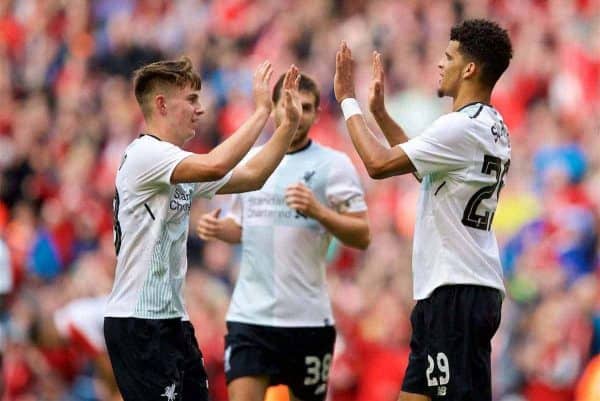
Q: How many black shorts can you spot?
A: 3